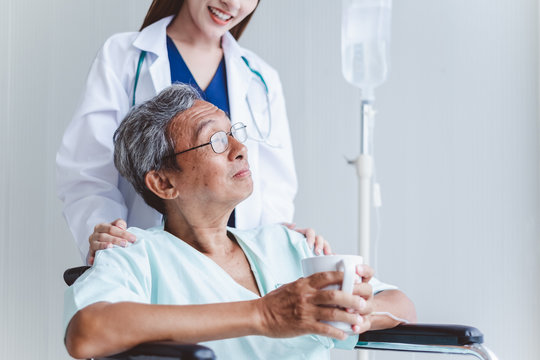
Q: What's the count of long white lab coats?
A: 1